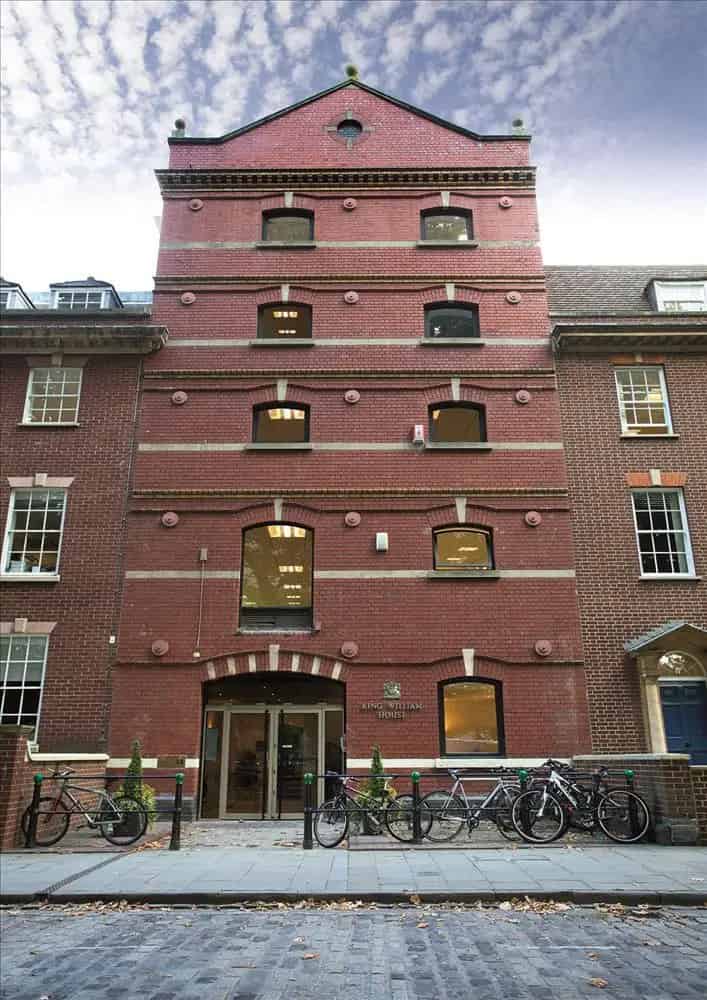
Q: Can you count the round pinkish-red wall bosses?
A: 15